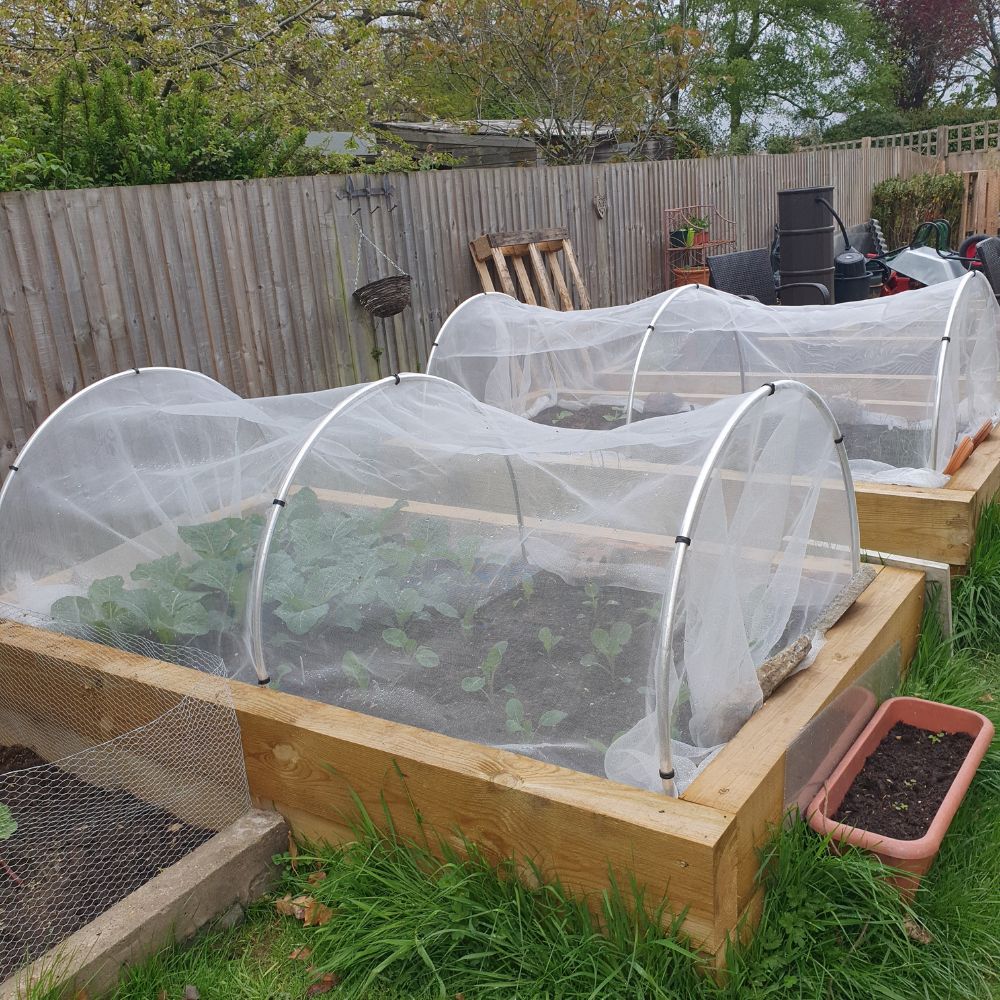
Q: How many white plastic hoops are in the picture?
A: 6